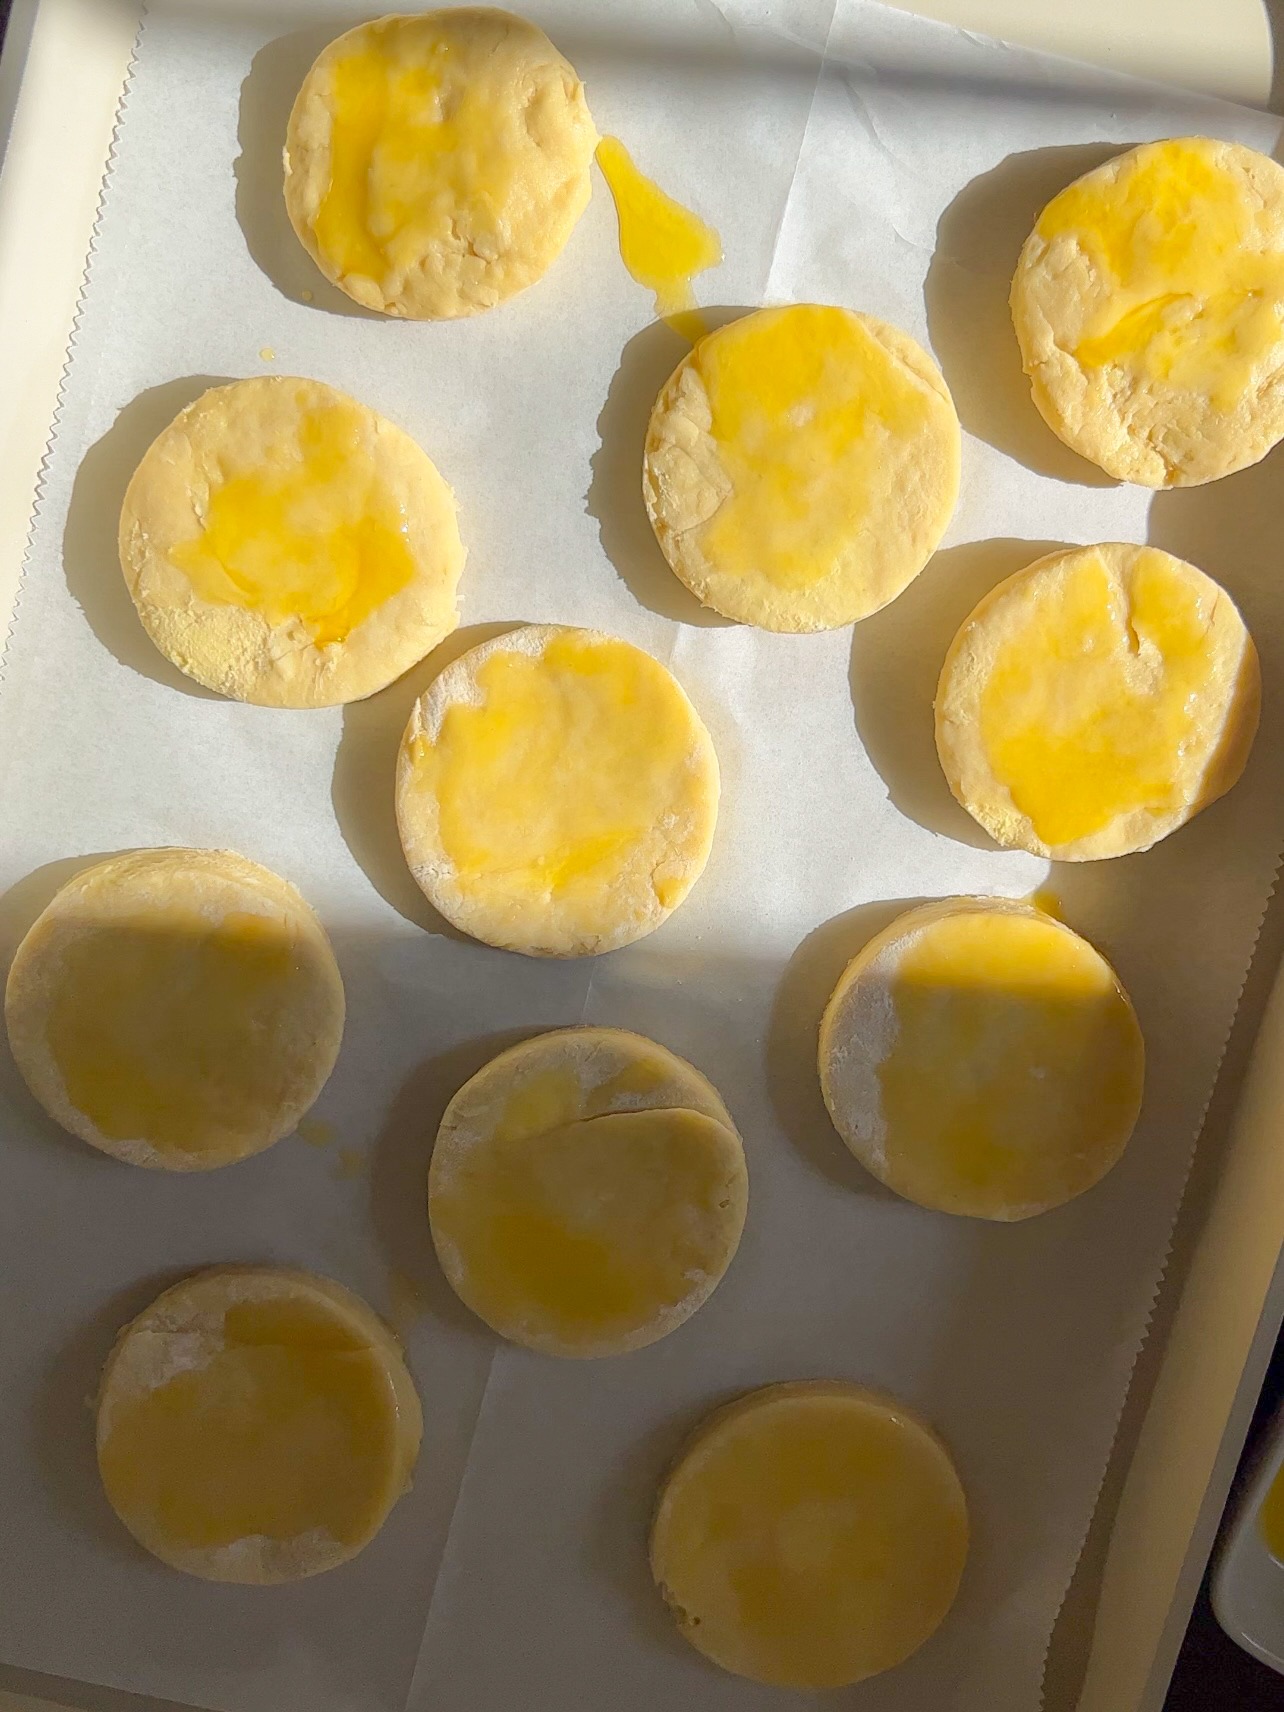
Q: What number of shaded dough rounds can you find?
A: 5